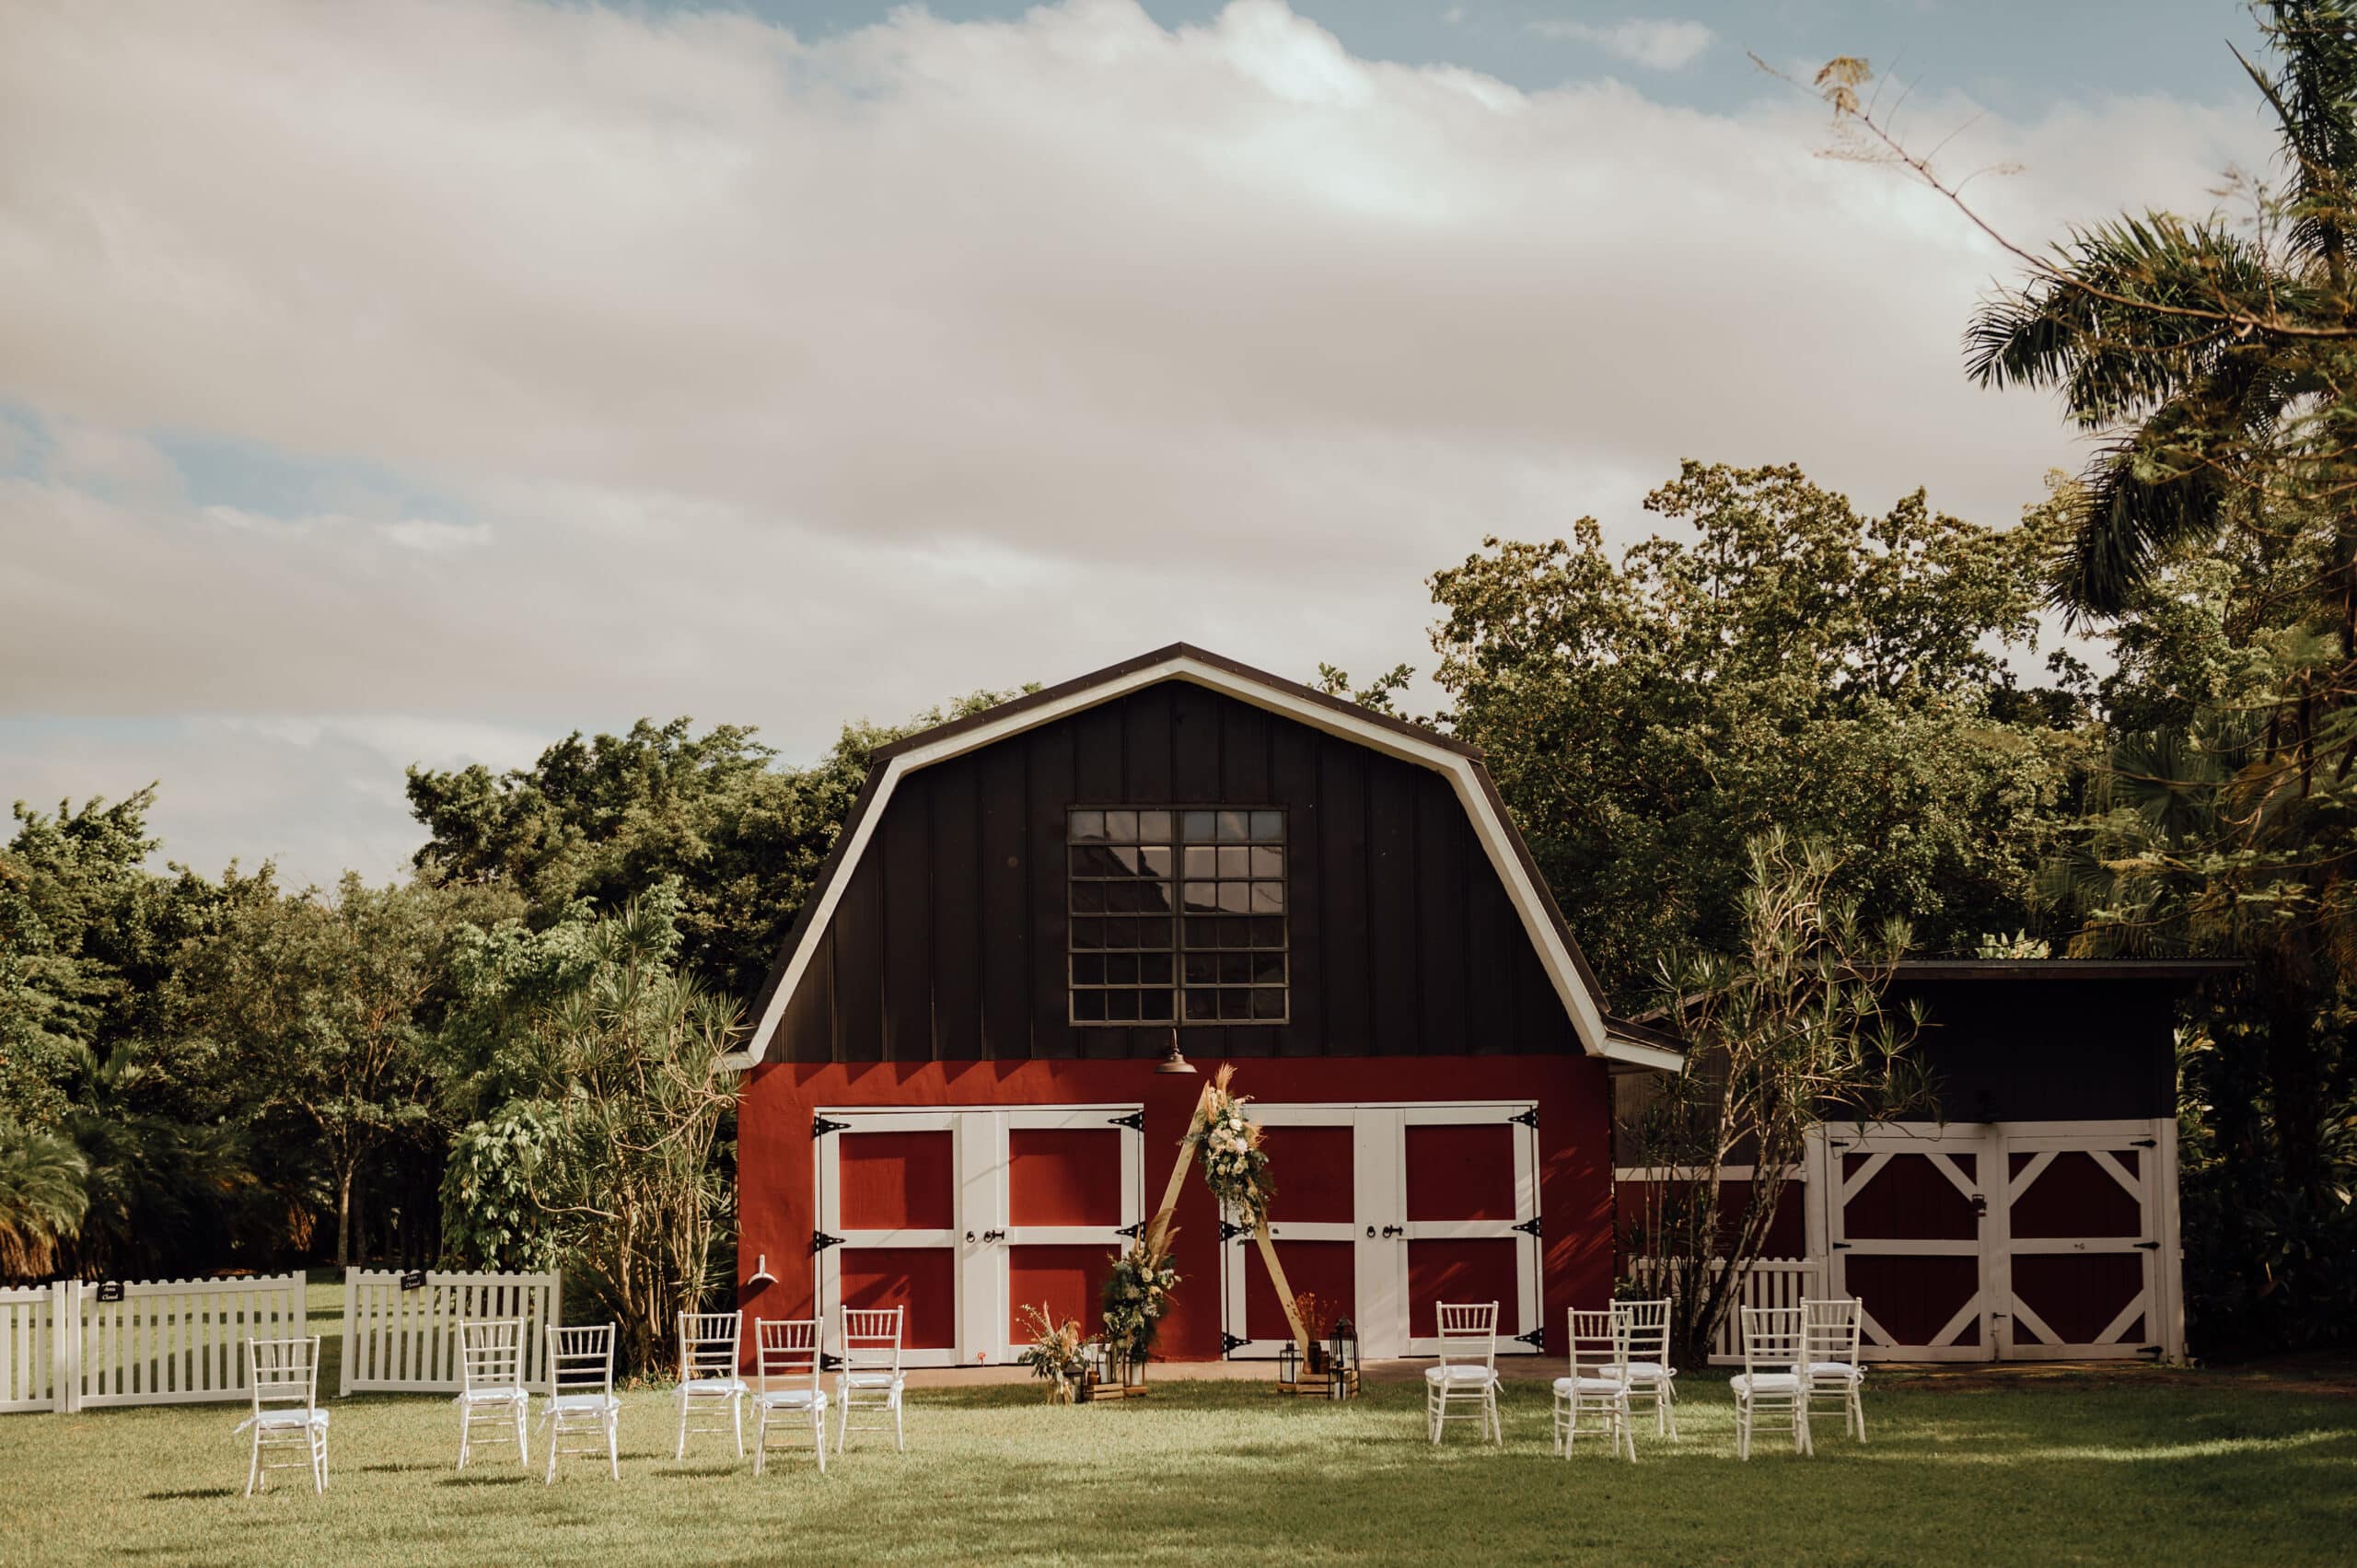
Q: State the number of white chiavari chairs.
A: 11